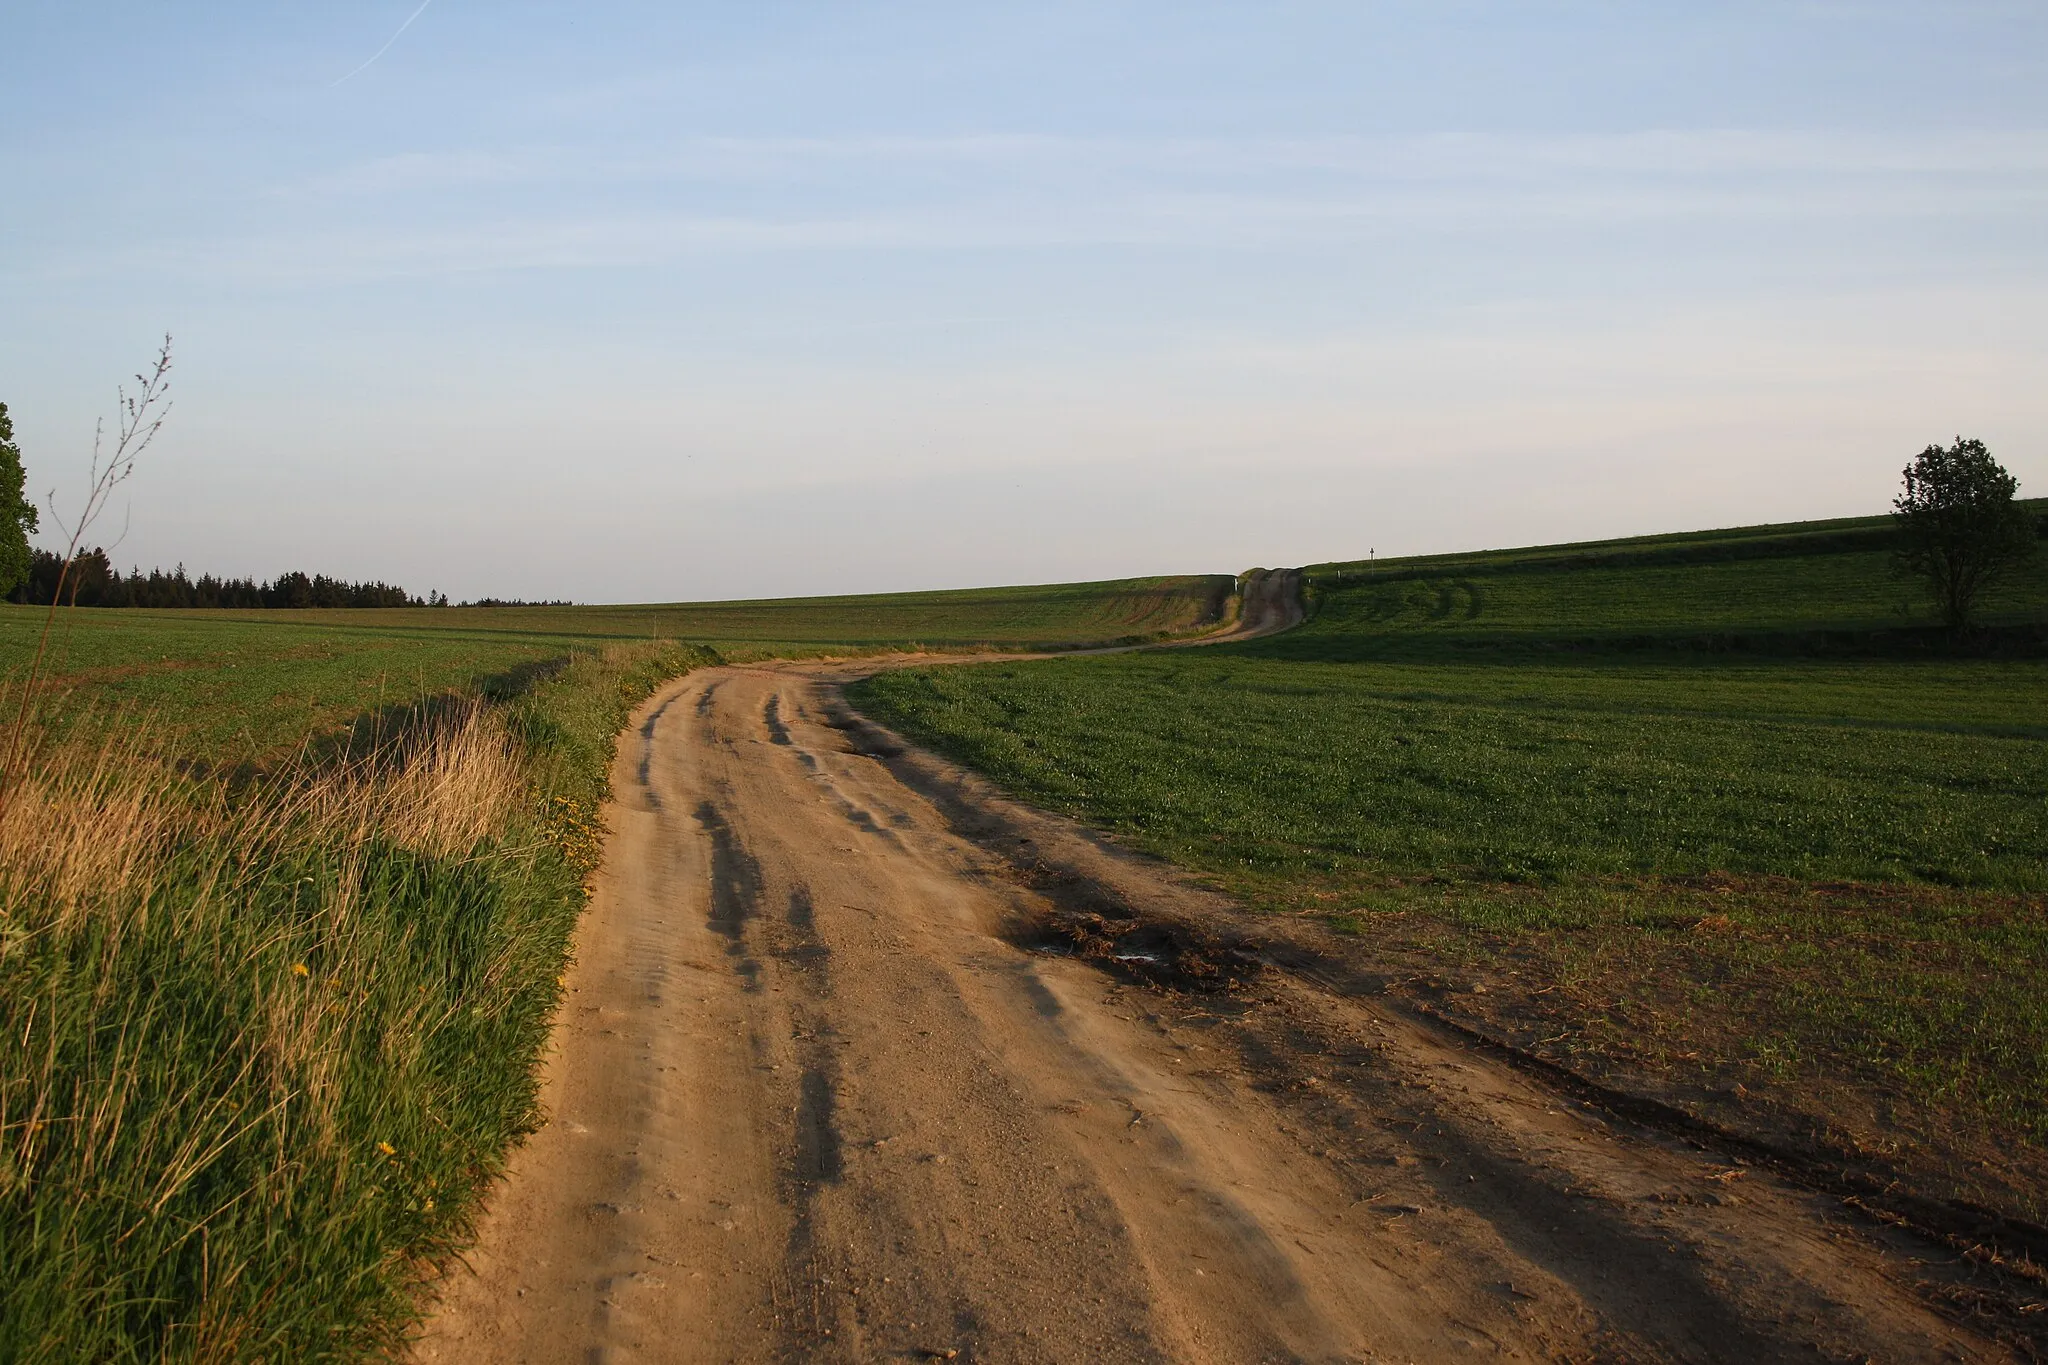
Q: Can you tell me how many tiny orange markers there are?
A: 0